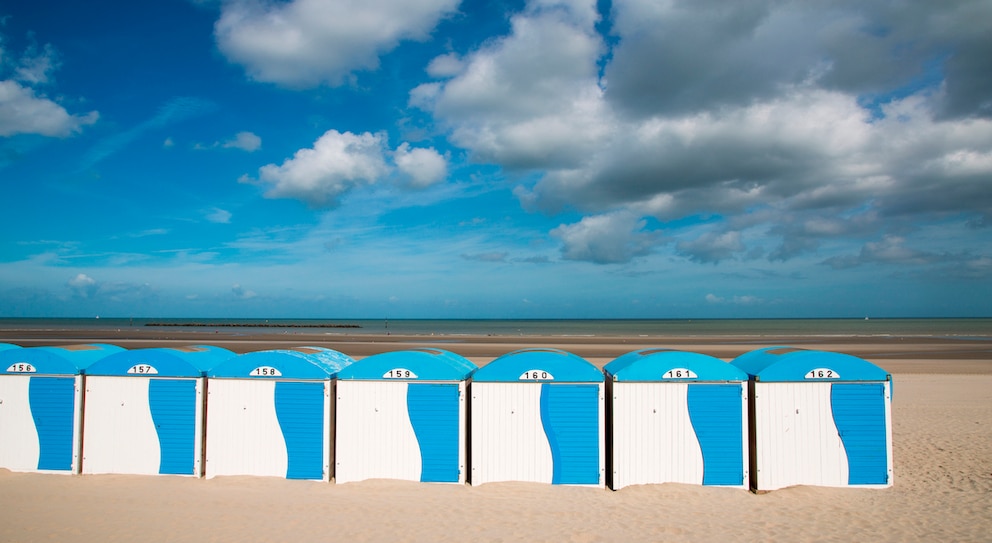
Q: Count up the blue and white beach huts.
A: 7